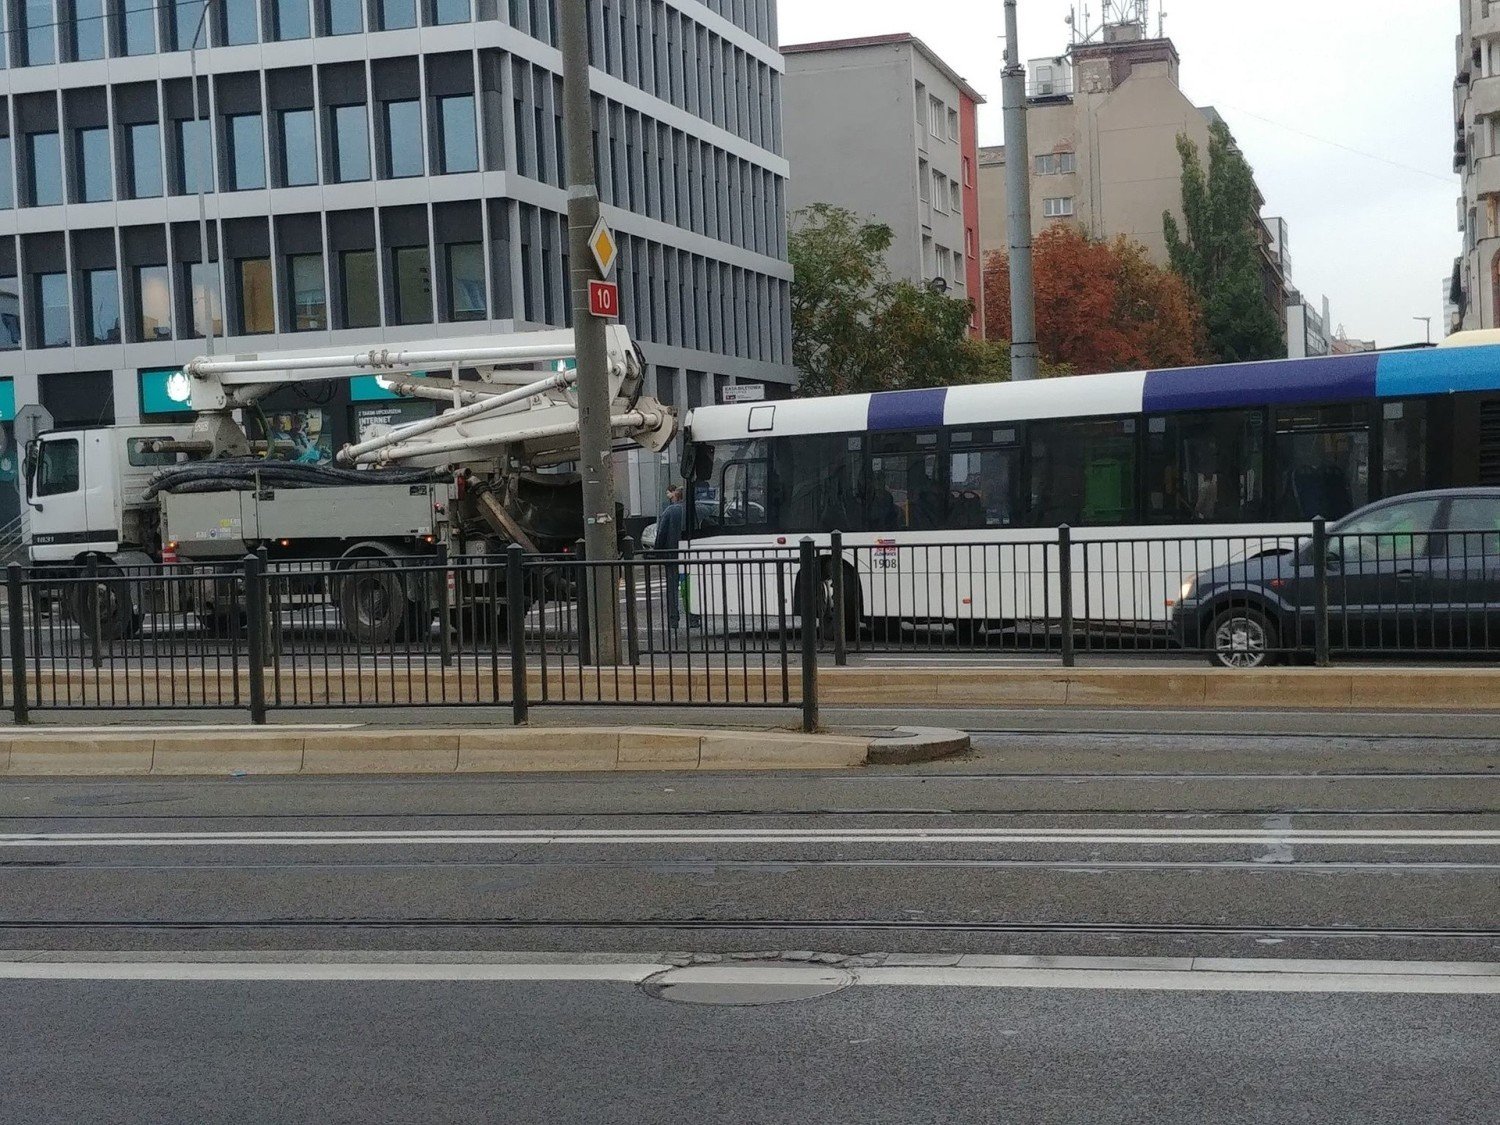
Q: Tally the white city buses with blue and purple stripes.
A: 1